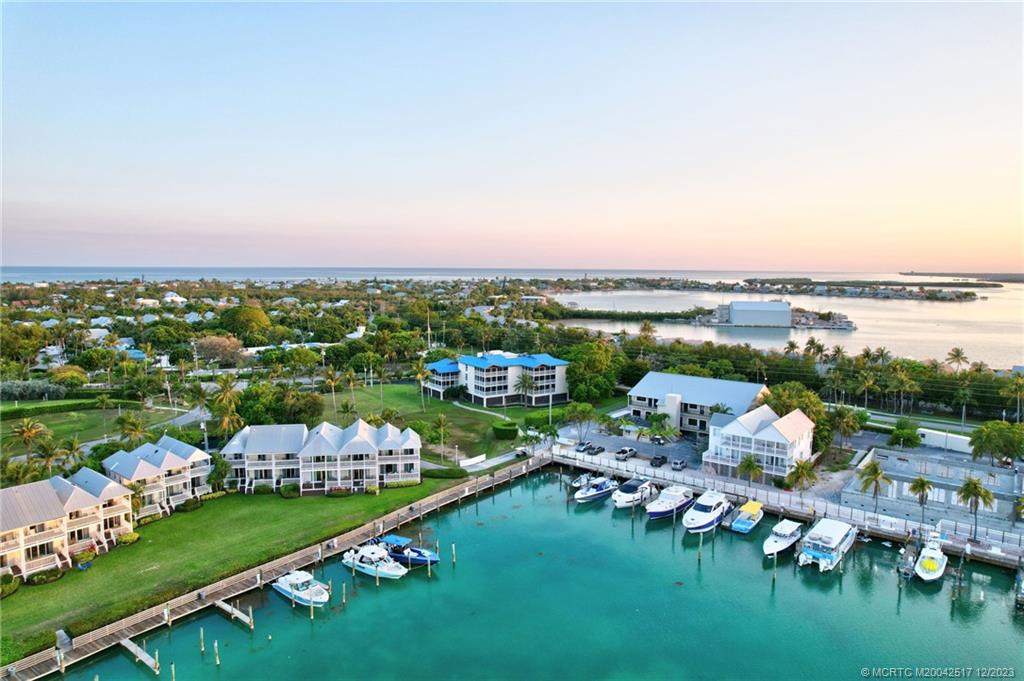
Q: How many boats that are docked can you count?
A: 12